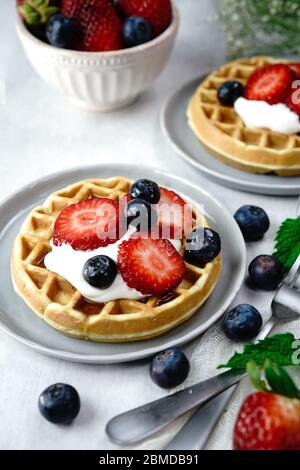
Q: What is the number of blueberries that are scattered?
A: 5